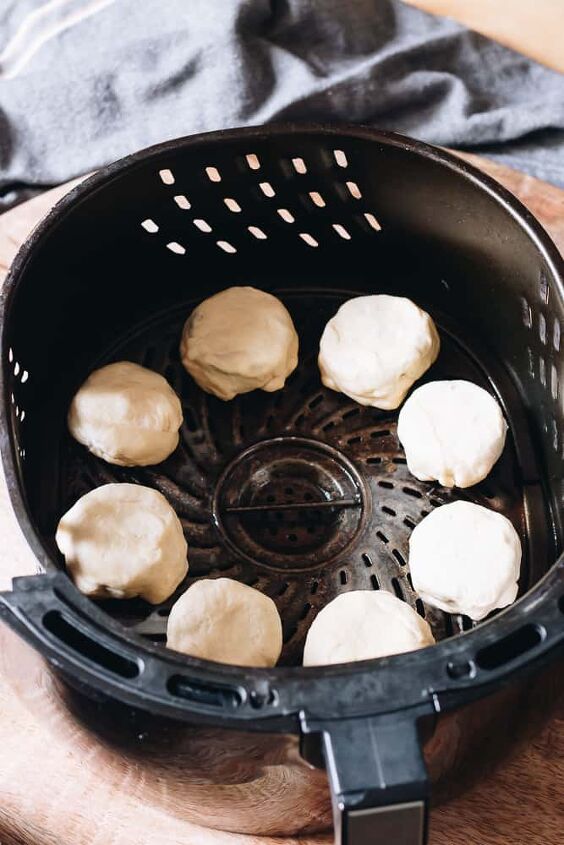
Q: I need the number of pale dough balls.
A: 8